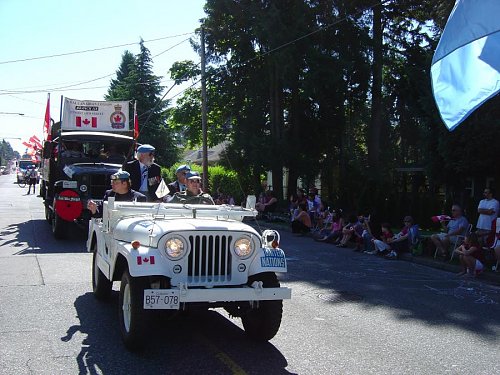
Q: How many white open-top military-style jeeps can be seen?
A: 1